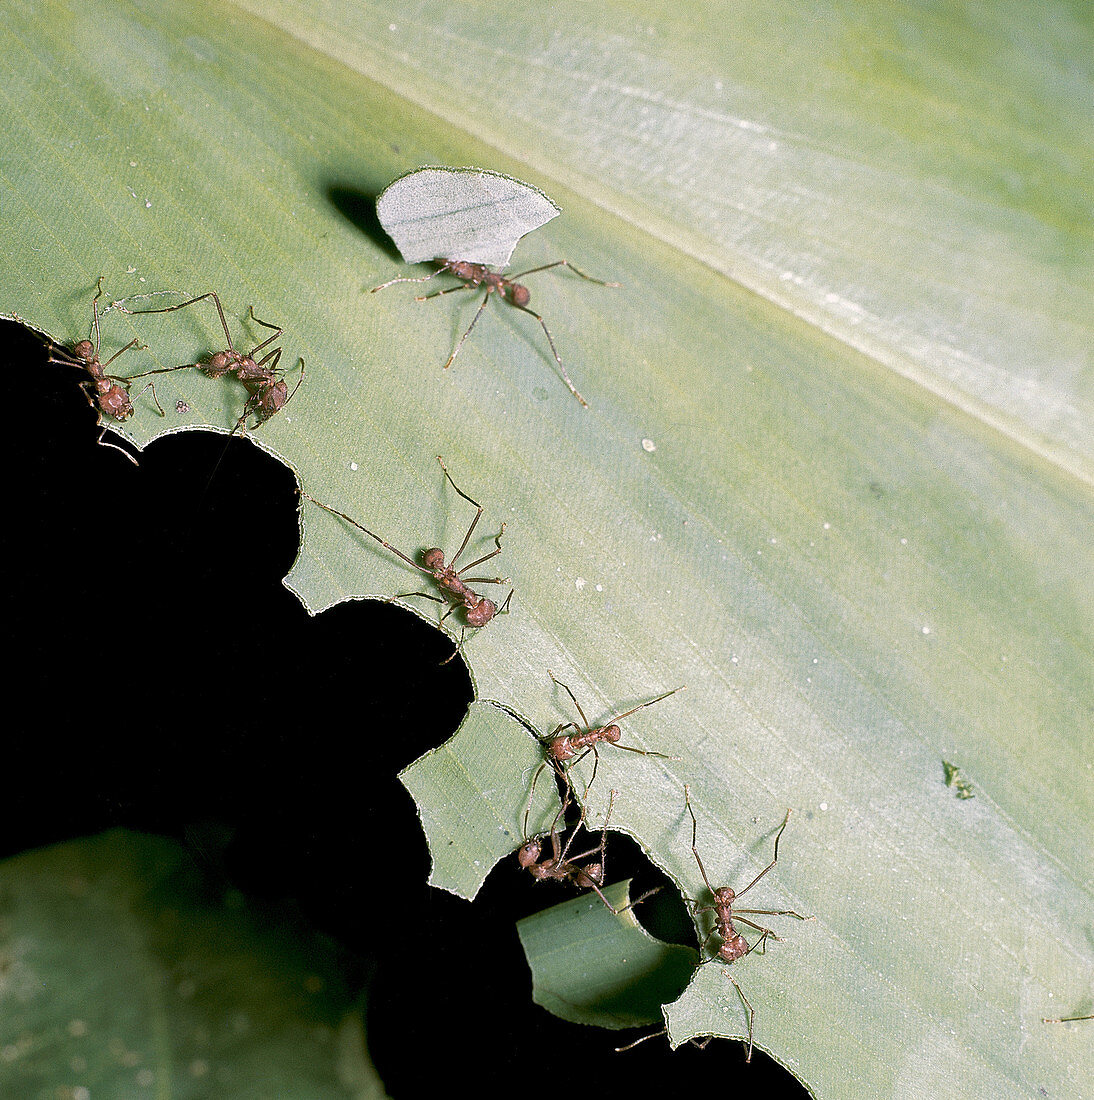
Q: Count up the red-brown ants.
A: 7